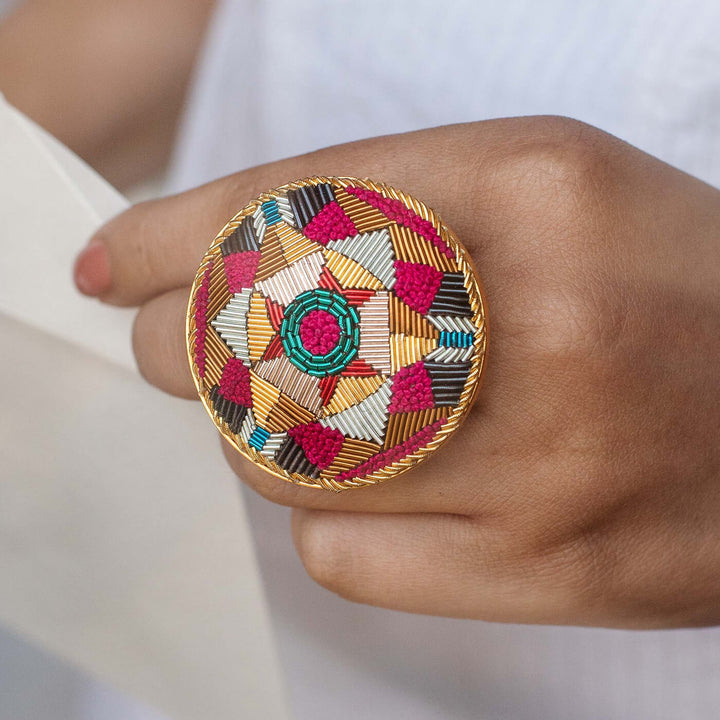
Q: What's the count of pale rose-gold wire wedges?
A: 3